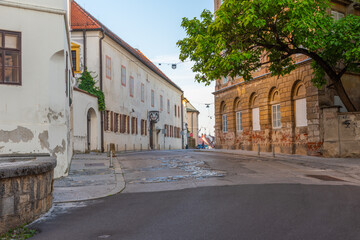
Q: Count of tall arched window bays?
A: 5